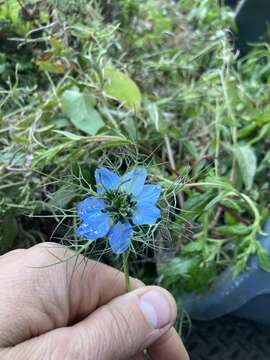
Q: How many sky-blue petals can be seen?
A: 7